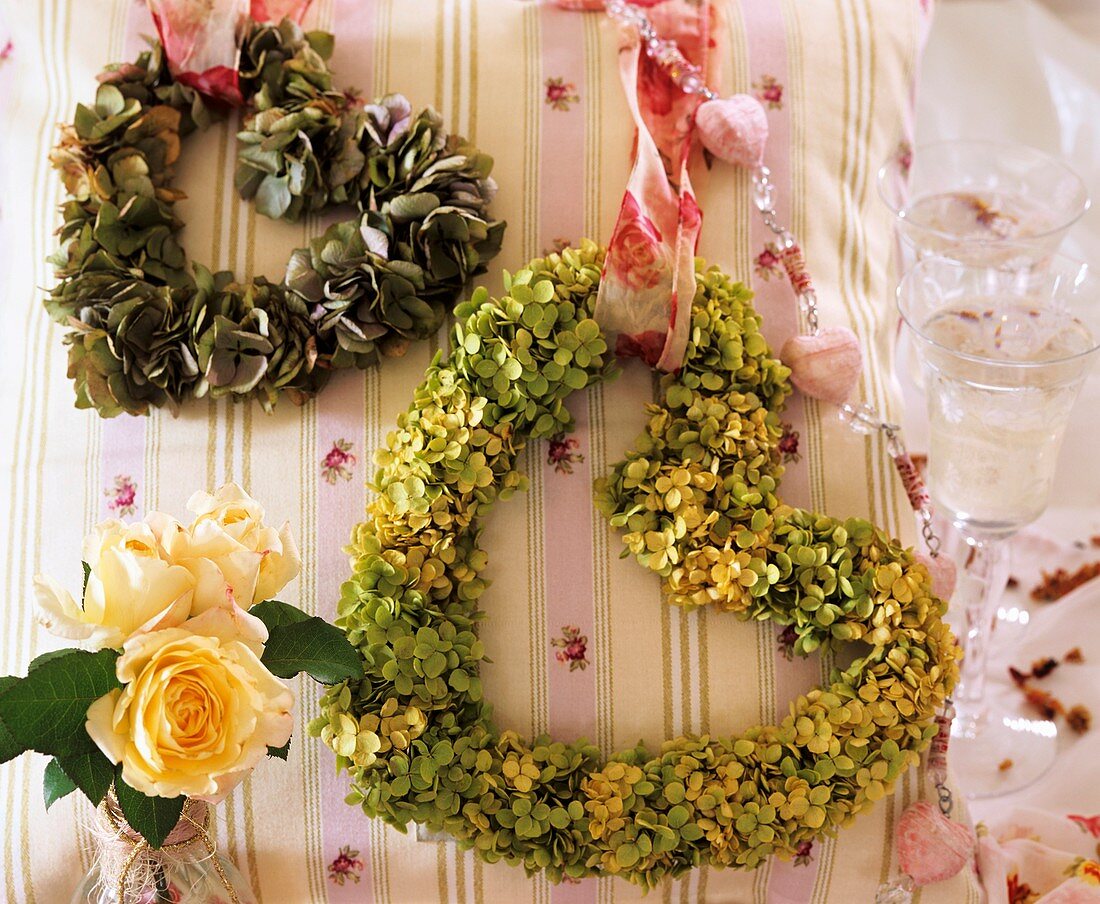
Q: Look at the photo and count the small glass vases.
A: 1